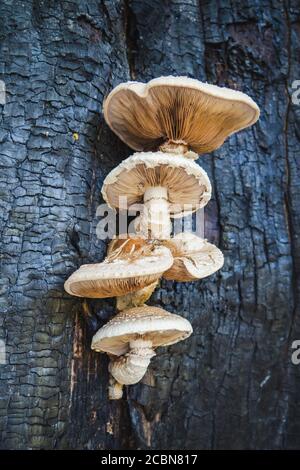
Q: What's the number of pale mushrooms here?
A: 5